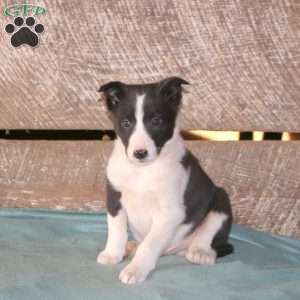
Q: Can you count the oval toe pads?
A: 4